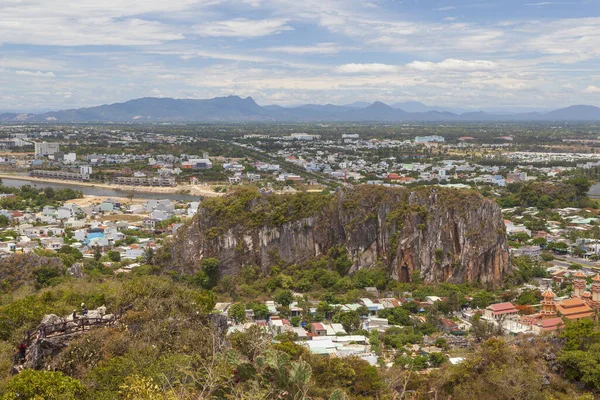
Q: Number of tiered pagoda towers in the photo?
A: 3